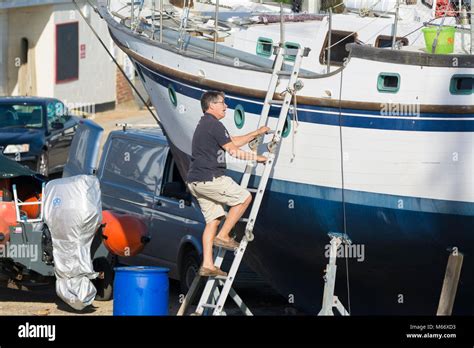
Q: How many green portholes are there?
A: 7